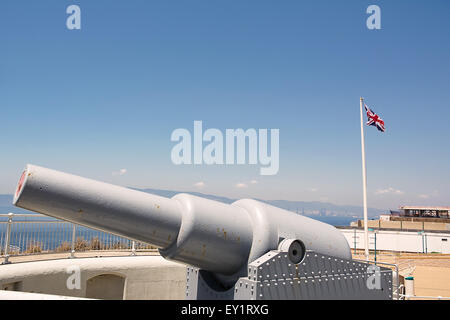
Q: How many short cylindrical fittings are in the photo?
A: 1